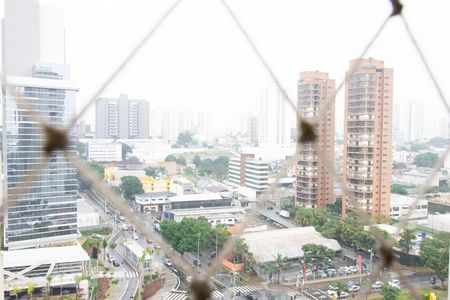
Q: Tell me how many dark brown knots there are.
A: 5